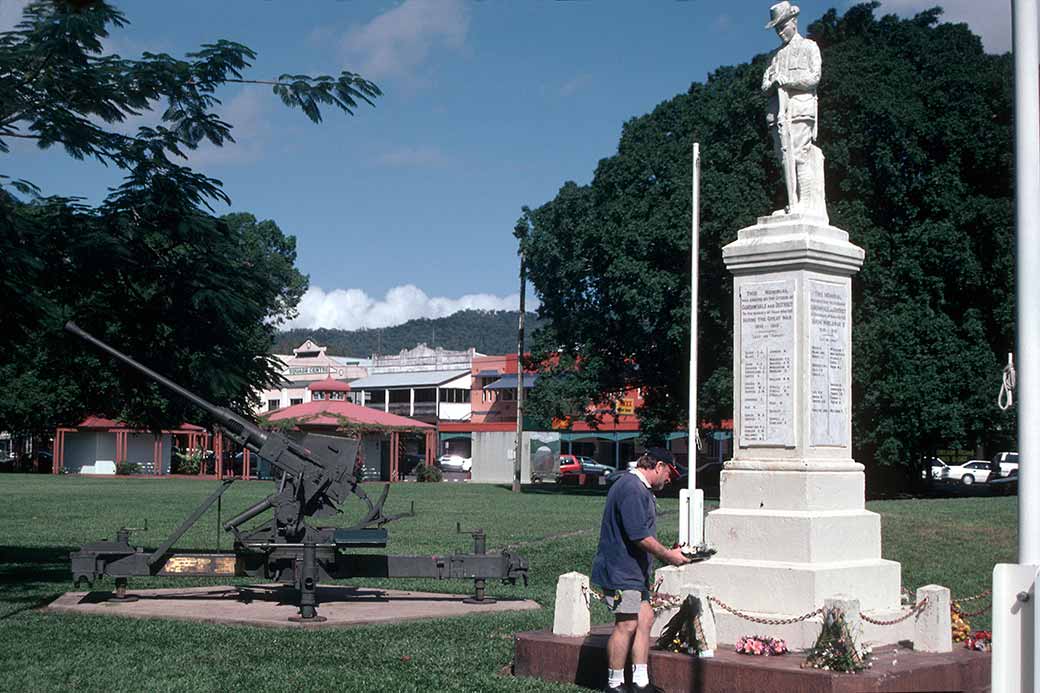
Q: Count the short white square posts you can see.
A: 4